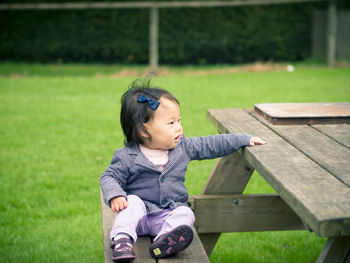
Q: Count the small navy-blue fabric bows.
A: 1